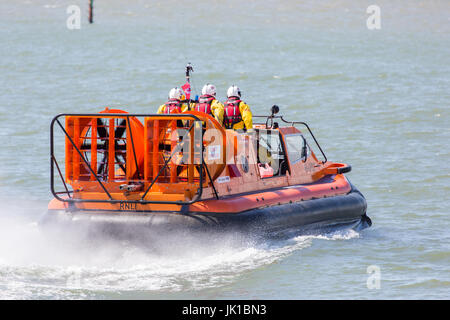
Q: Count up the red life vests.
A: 3